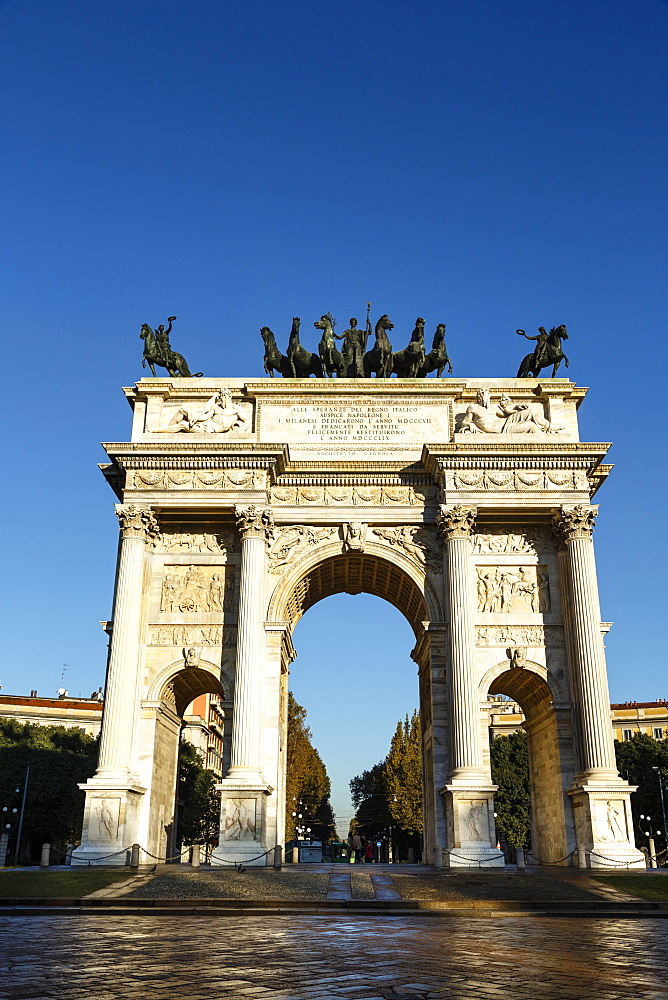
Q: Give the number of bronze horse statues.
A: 8